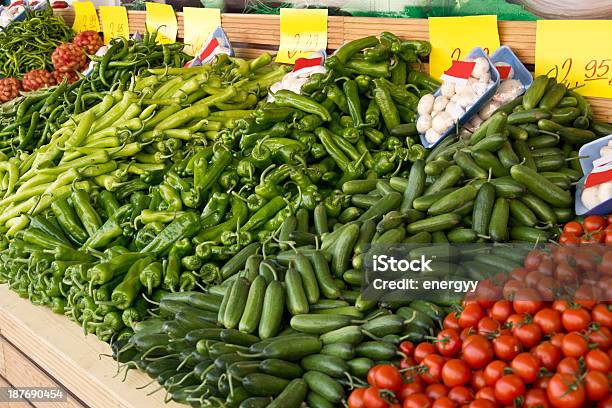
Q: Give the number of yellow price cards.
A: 7